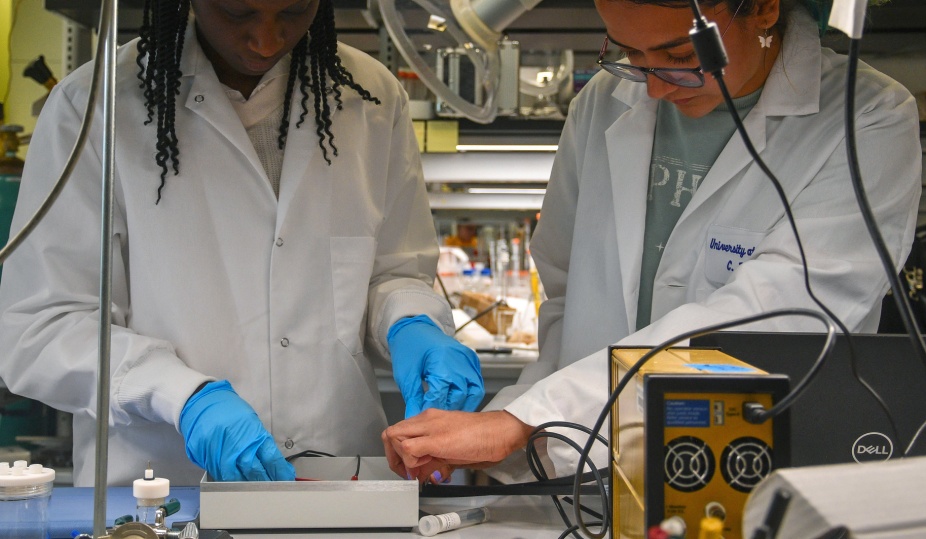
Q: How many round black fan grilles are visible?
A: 2